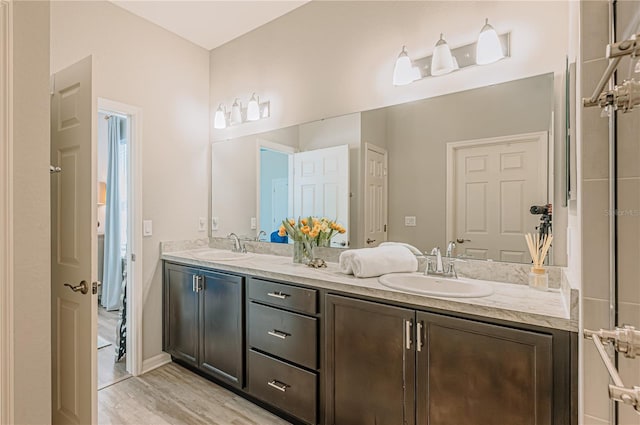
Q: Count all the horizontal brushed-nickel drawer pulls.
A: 3